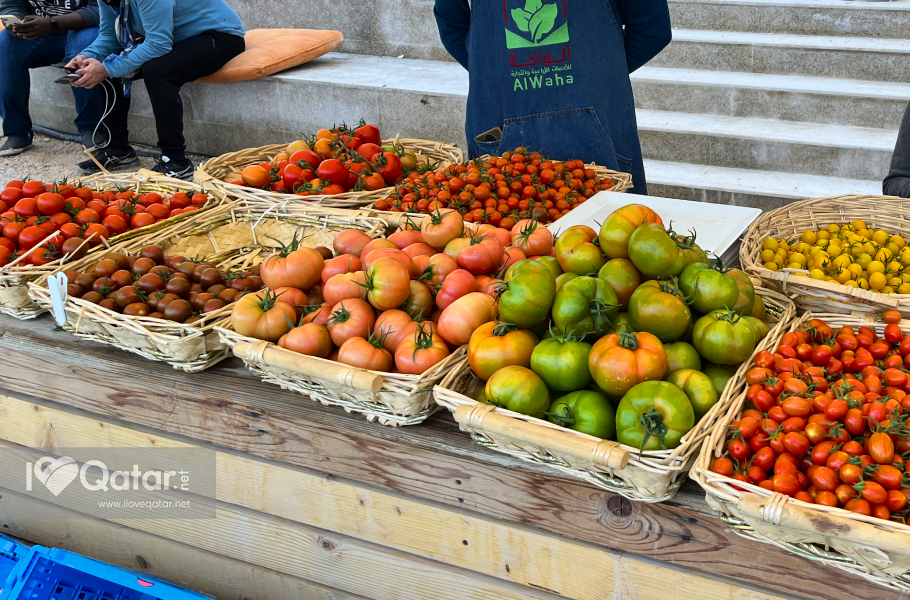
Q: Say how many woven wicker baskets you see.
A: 8